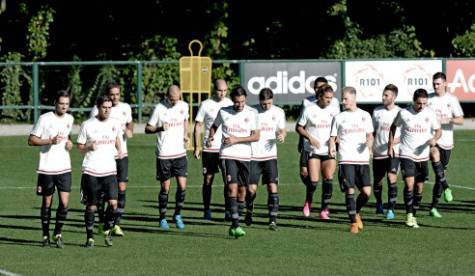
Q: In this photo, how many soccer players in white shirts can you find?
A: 13